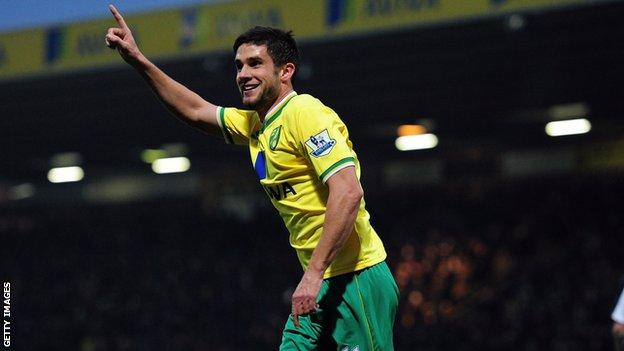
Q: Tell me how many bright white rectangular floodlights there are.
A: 4